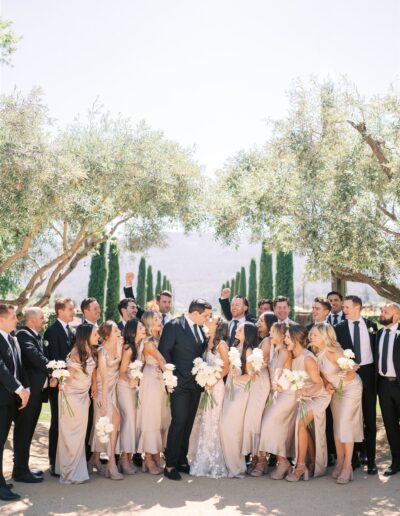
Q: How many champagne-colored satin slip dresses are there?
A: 9